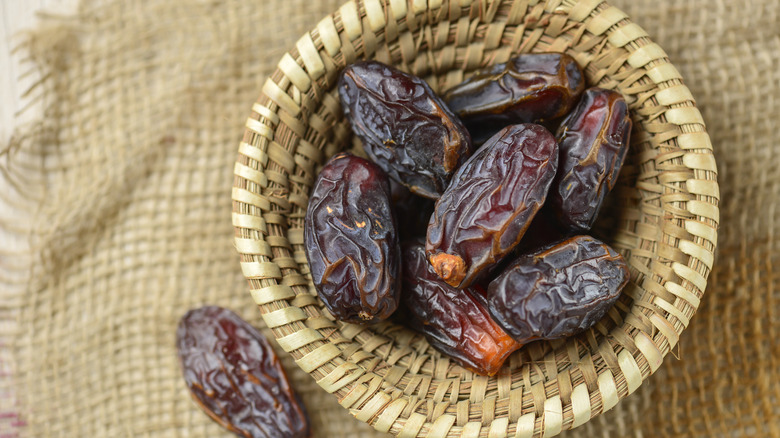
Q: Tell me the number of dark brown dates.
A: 8